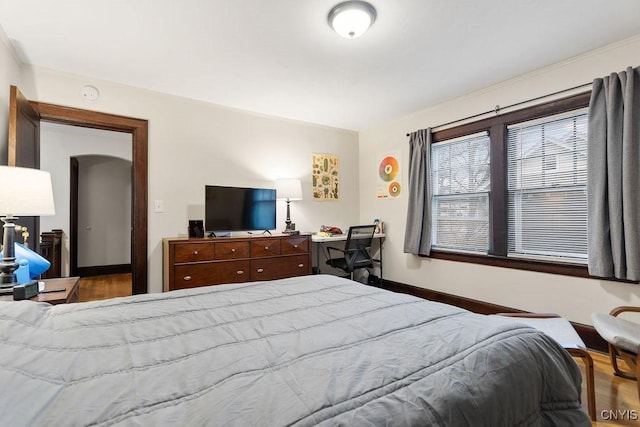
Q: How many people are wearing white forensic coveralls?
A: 0